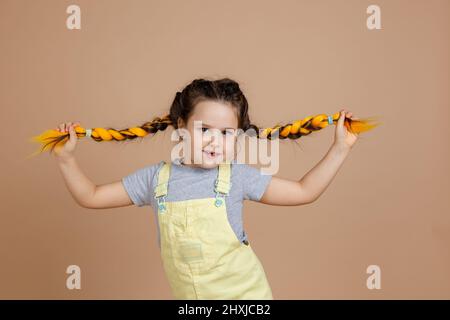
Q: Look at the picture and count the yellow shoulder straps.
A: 2